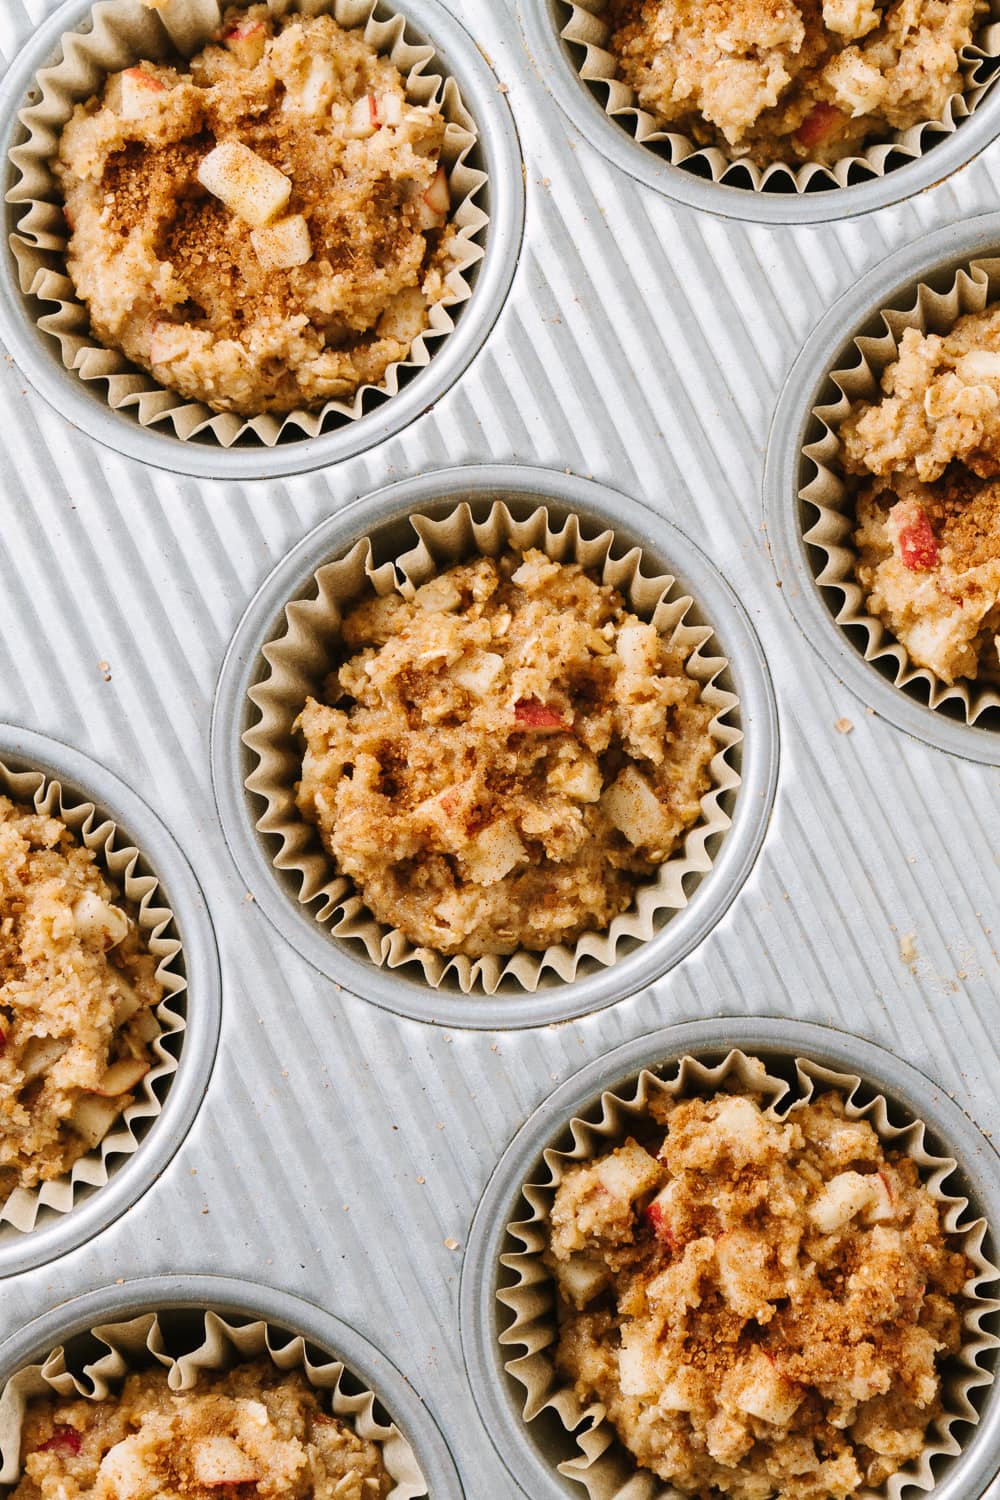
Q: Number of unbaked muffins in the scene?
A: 7